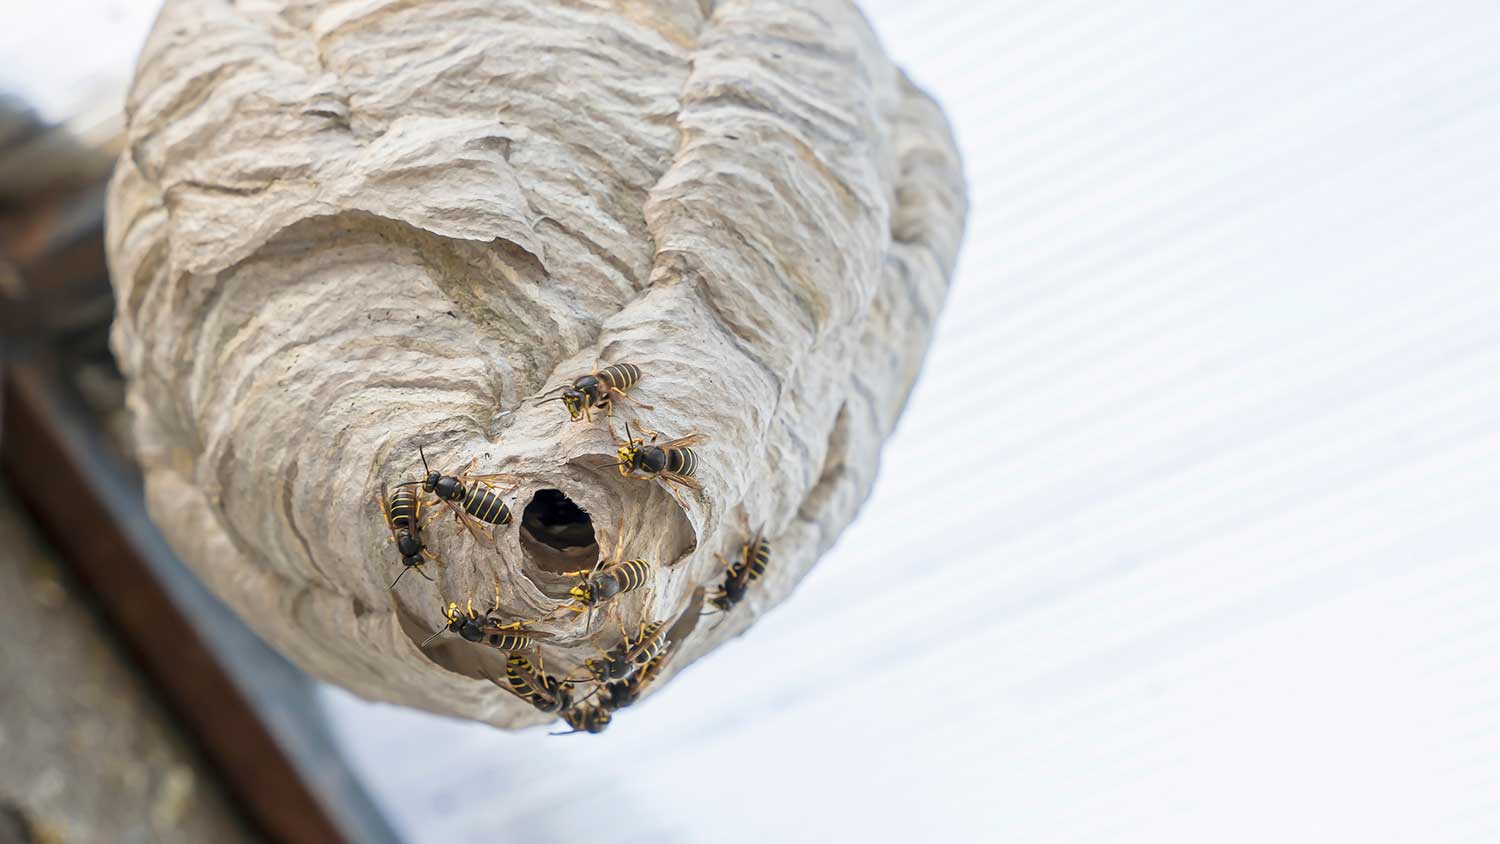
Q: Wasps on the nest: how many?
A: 11